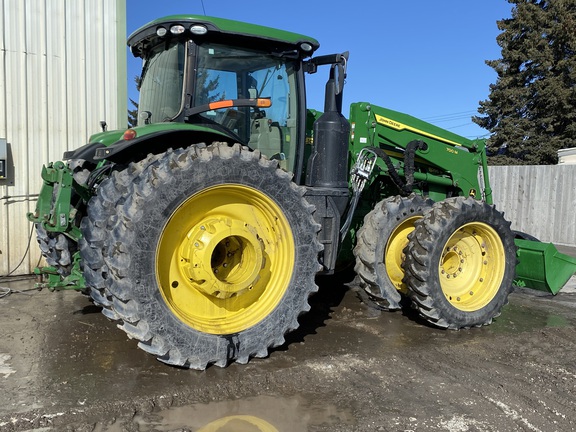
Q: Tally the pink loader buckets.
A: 0